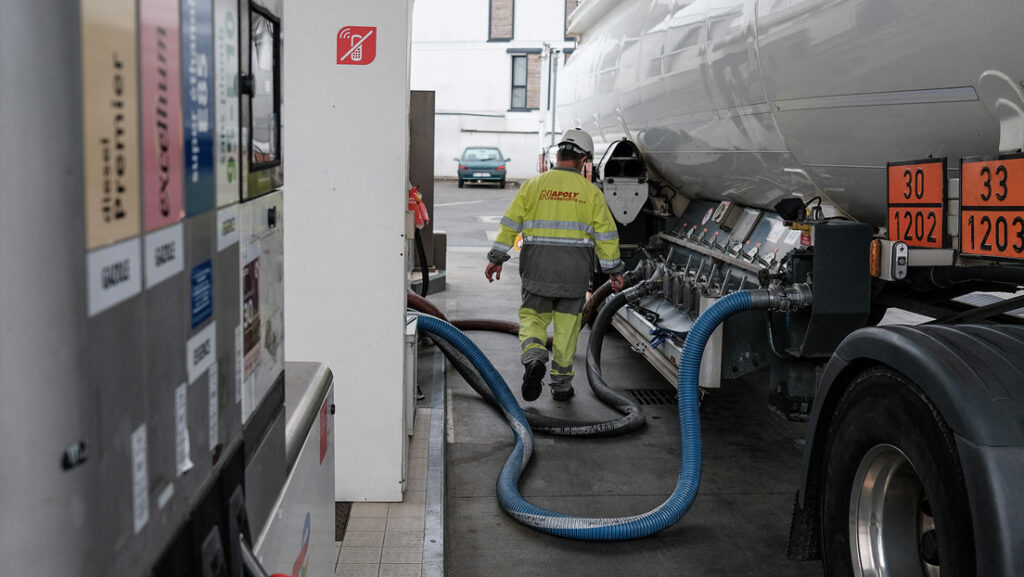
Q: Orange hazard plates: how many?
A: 2